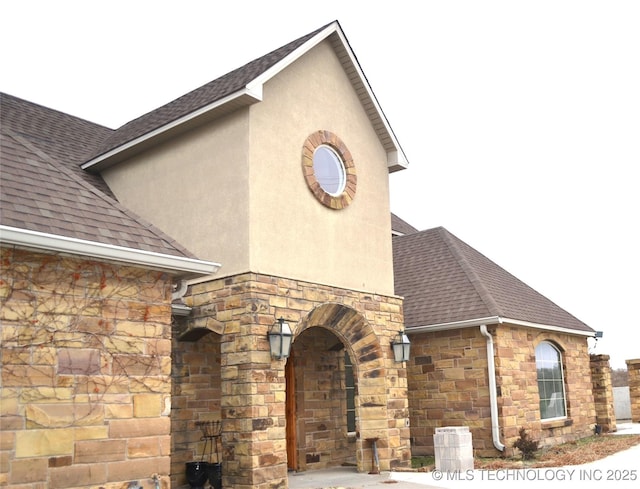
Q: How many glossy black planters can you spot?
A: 2